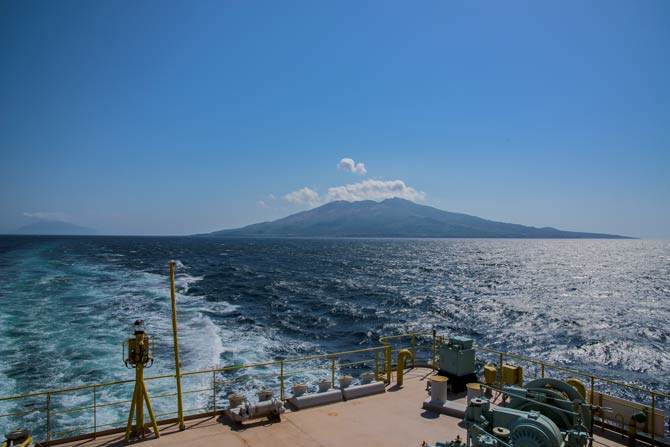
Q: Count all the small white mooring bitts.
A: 6